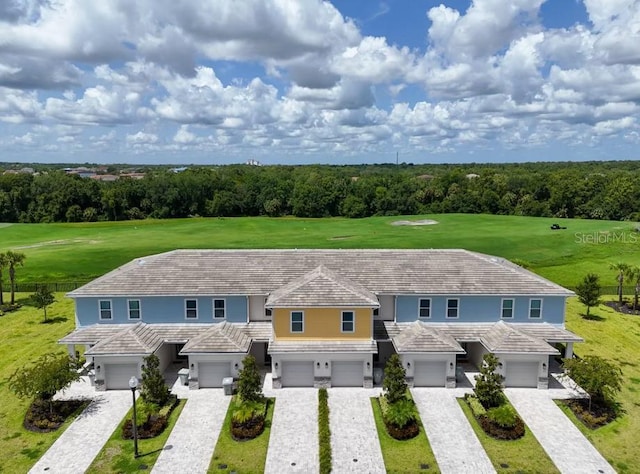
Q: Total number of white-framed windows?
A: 10